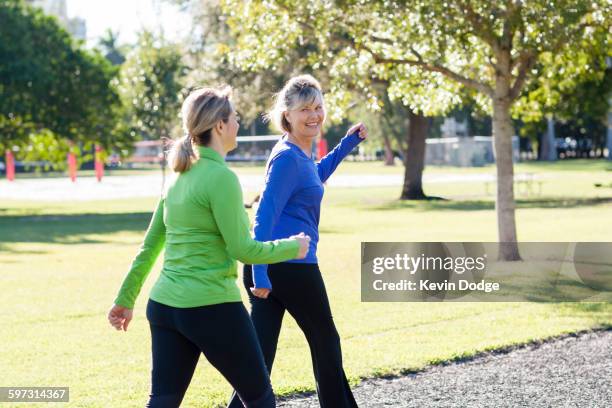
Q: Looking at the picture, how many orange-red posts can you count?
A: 4